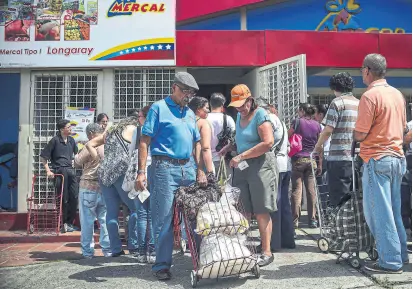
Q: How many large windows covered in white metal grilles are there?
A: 2